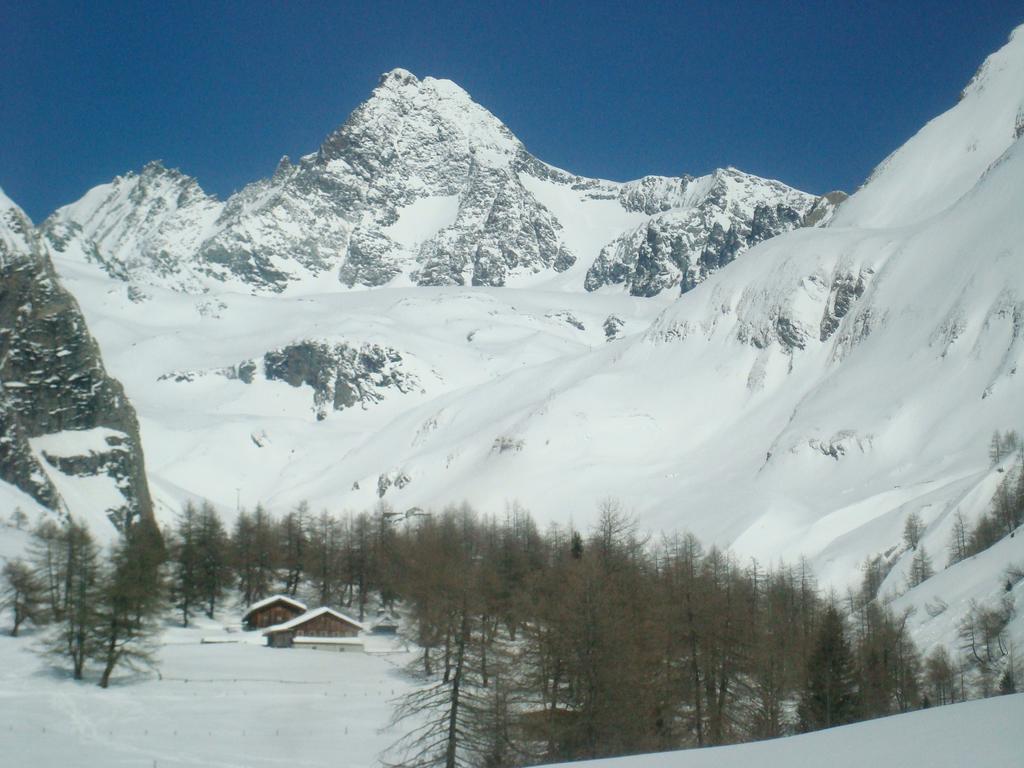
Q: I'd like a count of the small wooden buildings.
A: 2